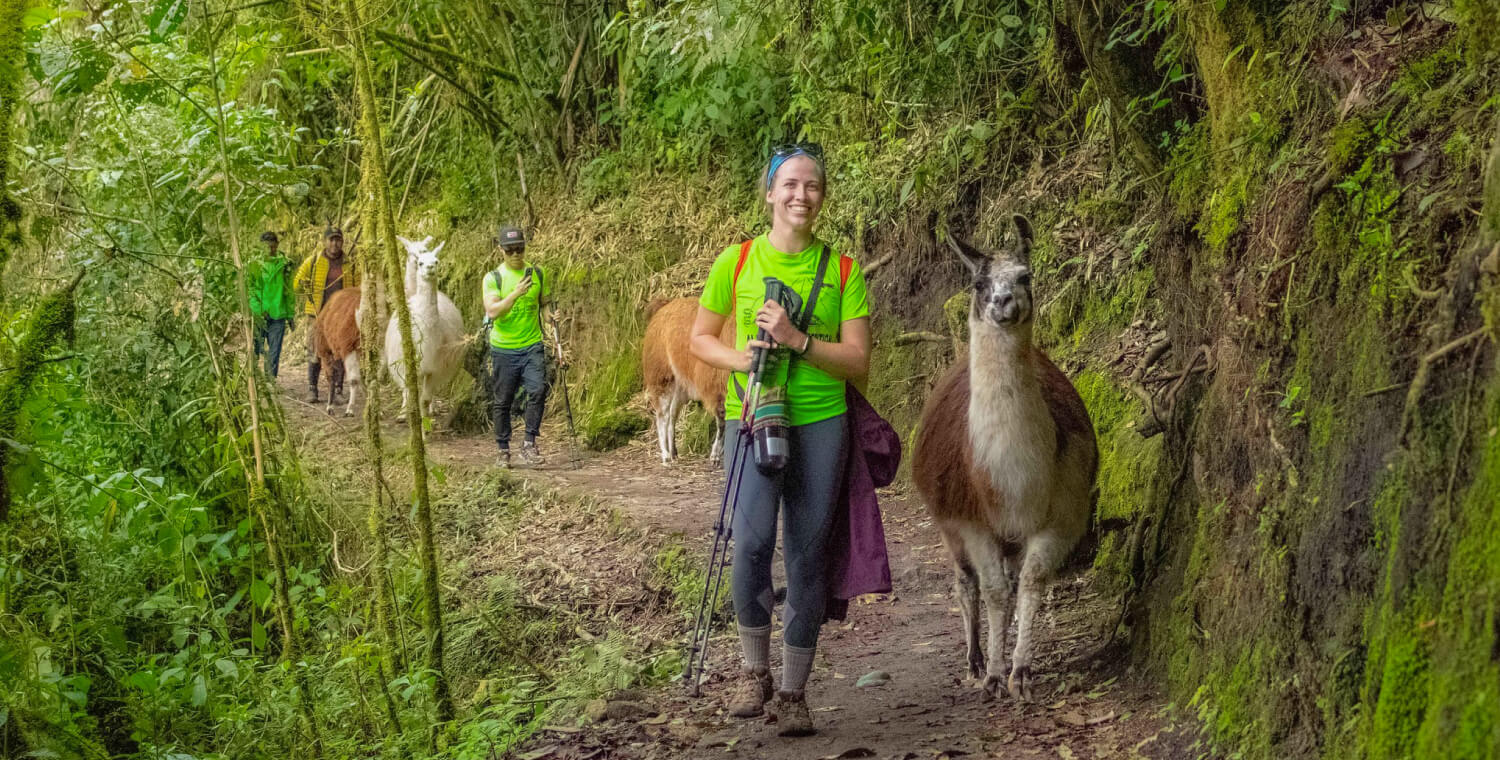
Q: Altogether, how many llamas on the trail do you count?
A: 5